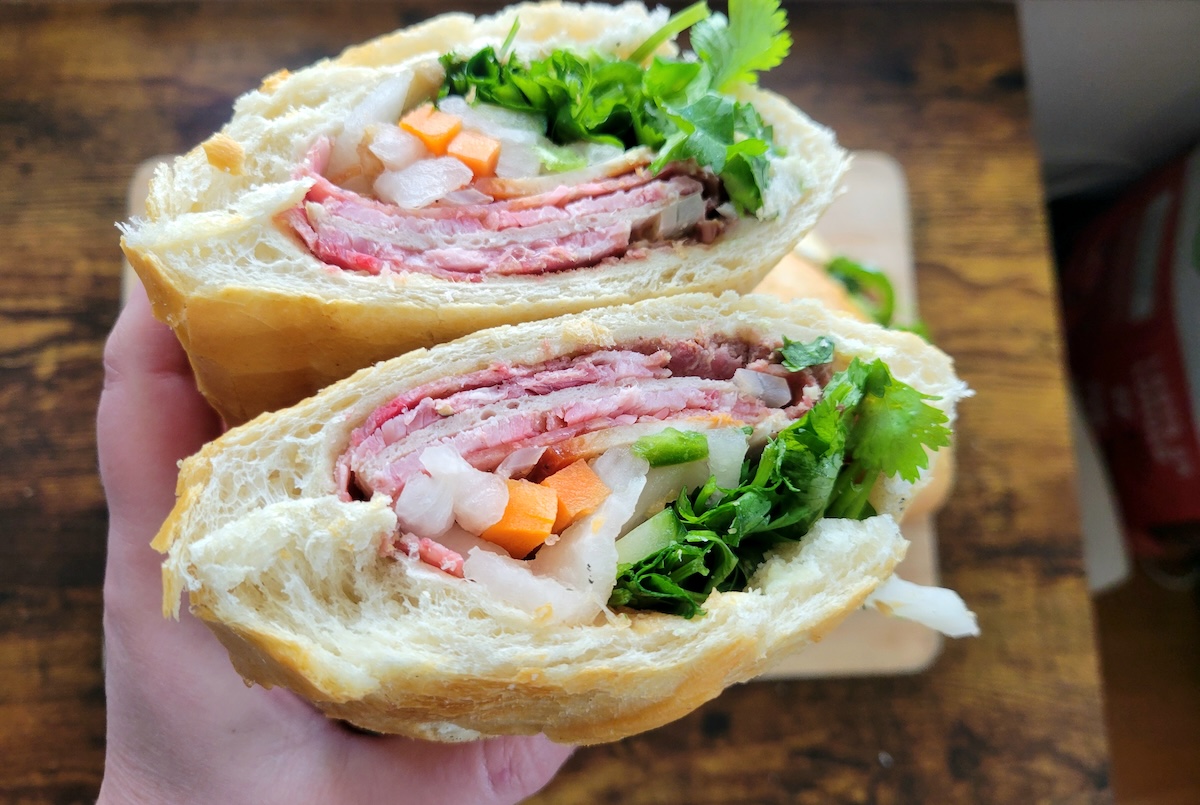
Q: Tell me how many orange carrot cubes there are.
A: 4